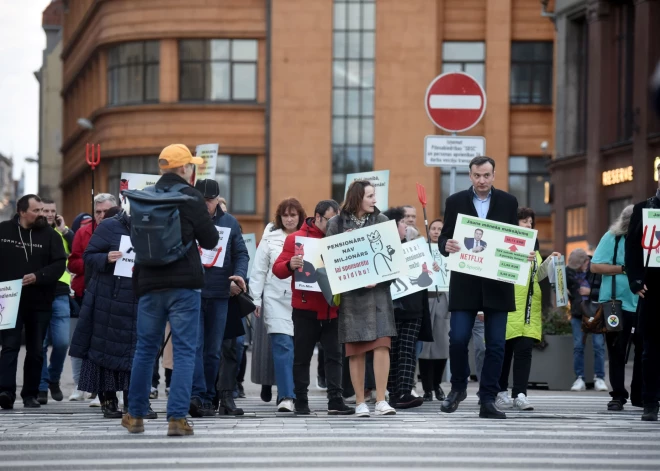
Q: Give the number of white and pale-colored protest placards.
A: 14